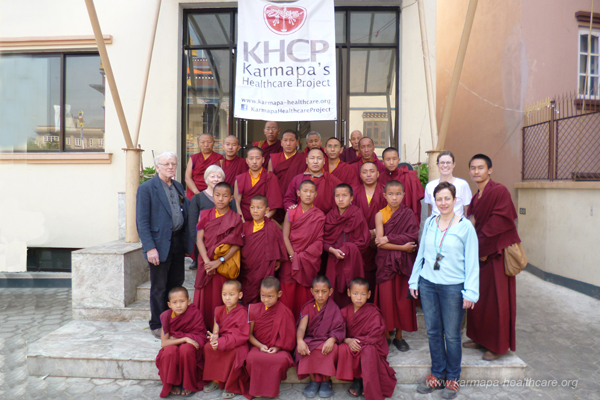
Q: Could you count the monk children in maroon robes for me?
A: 10